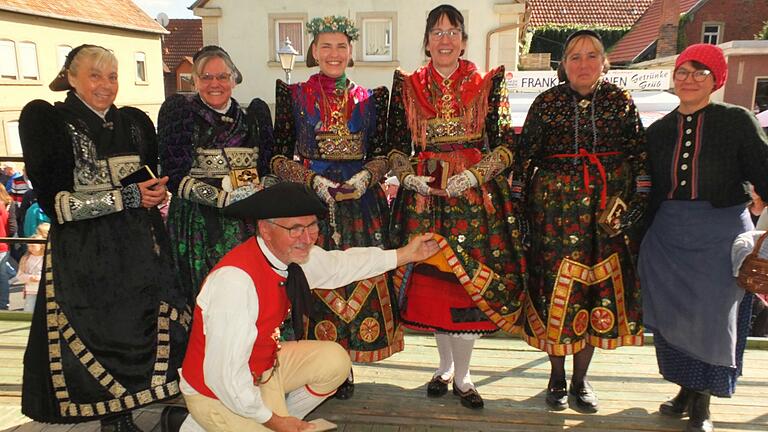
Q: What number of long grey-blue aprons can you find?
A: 1